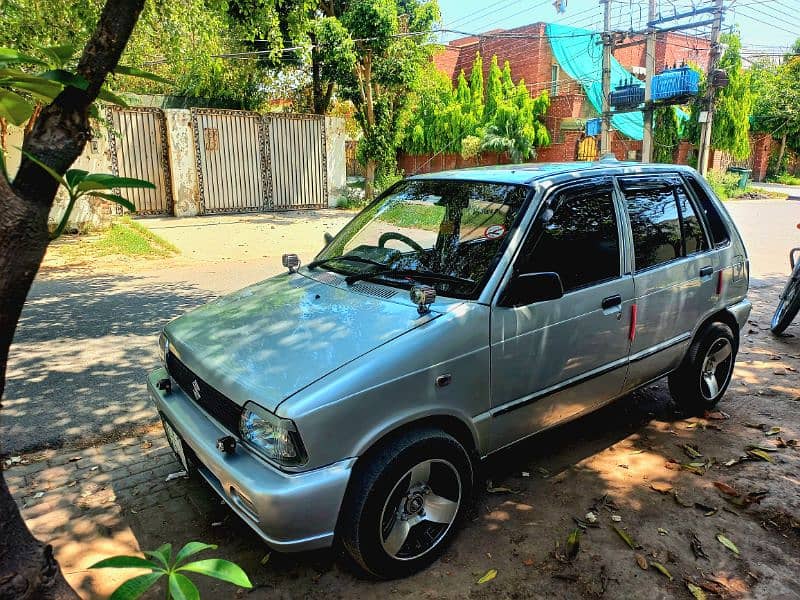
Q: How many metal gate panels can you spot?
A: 3